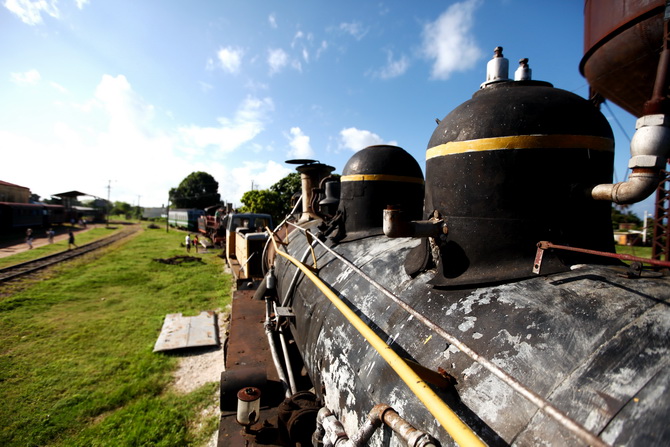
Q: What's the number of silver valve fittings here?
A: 2